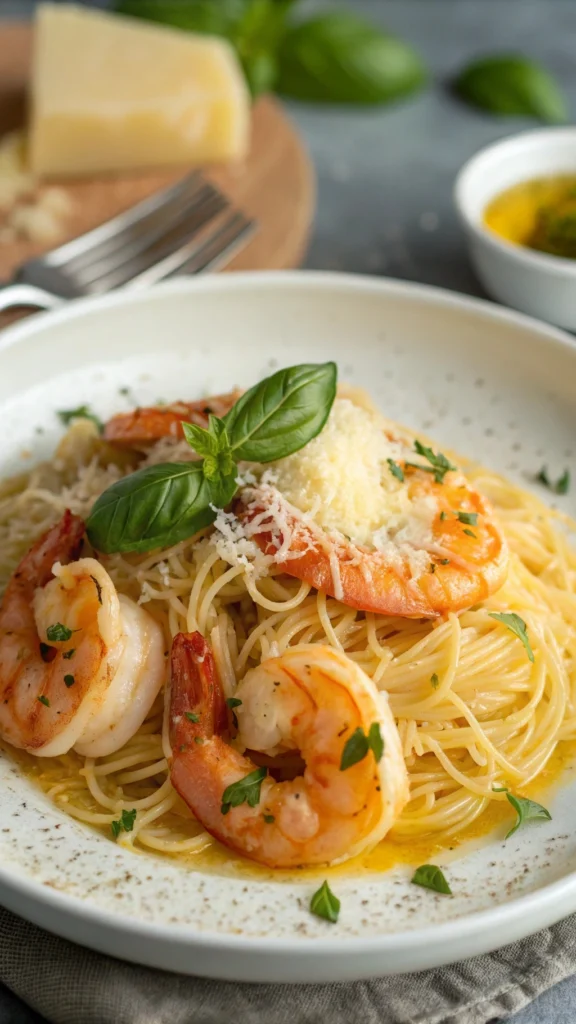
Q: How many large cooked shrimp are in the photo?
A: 4